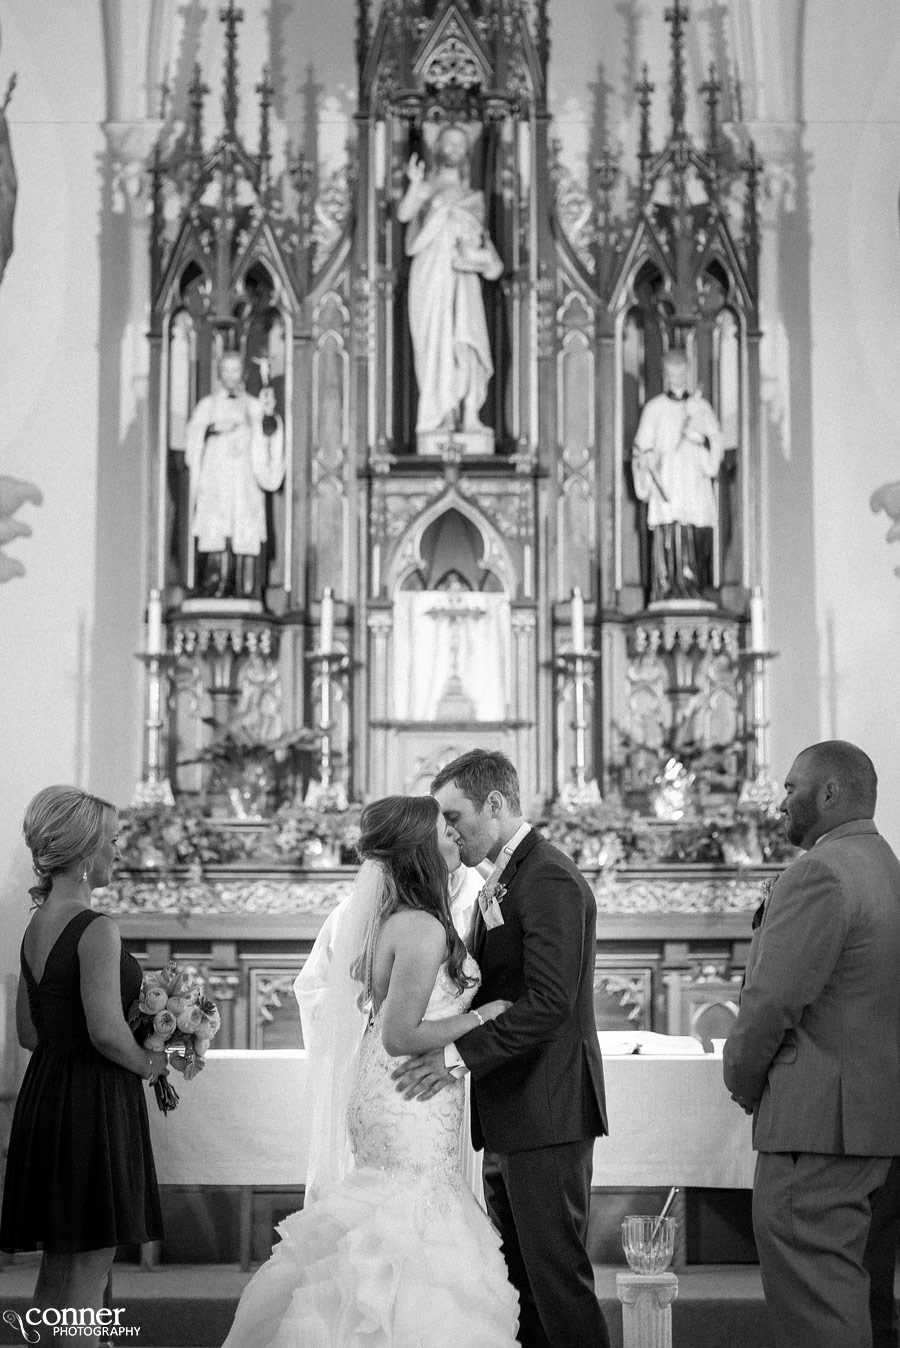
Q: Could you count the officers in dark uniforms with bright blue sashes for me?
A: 0